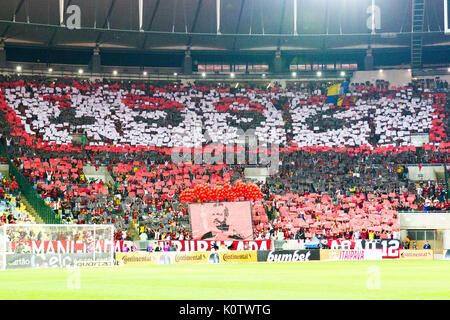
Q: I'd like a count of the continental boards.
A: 4